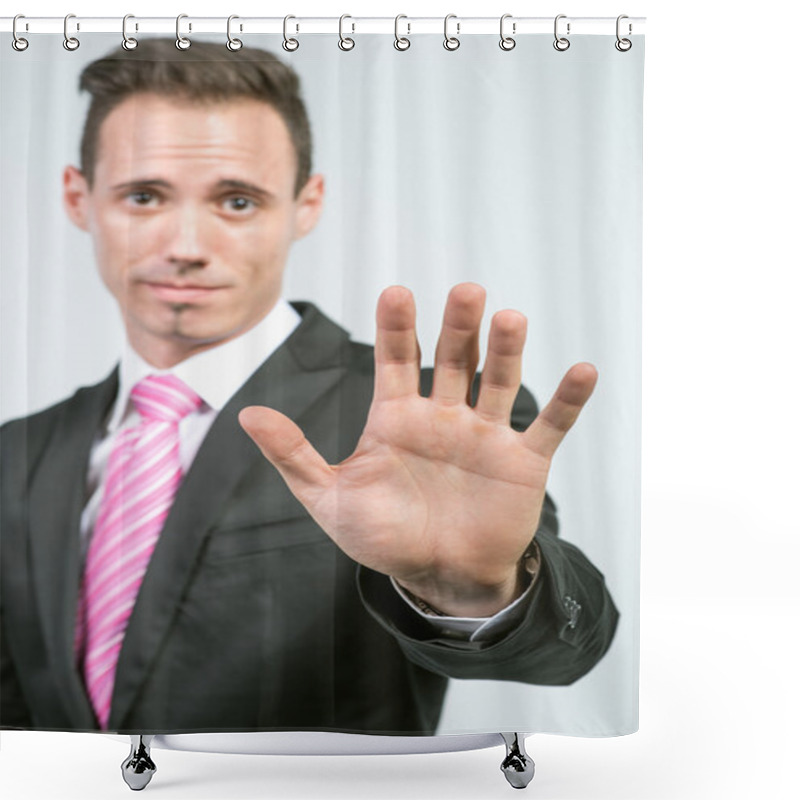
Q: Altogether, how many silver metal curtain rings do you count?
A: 12